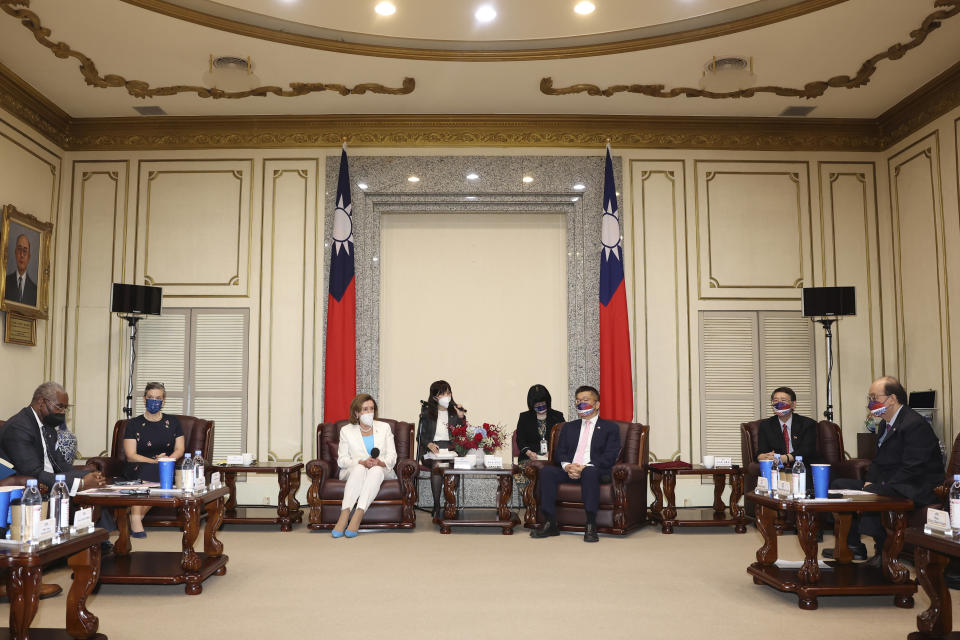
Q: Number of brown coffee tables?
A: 7